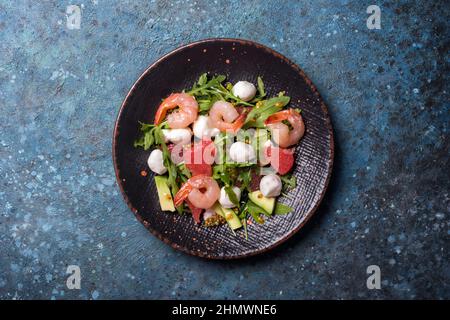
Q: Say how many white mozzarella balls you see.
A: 7